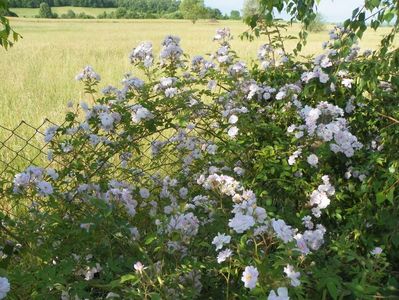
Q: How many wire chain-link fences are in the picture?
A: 1